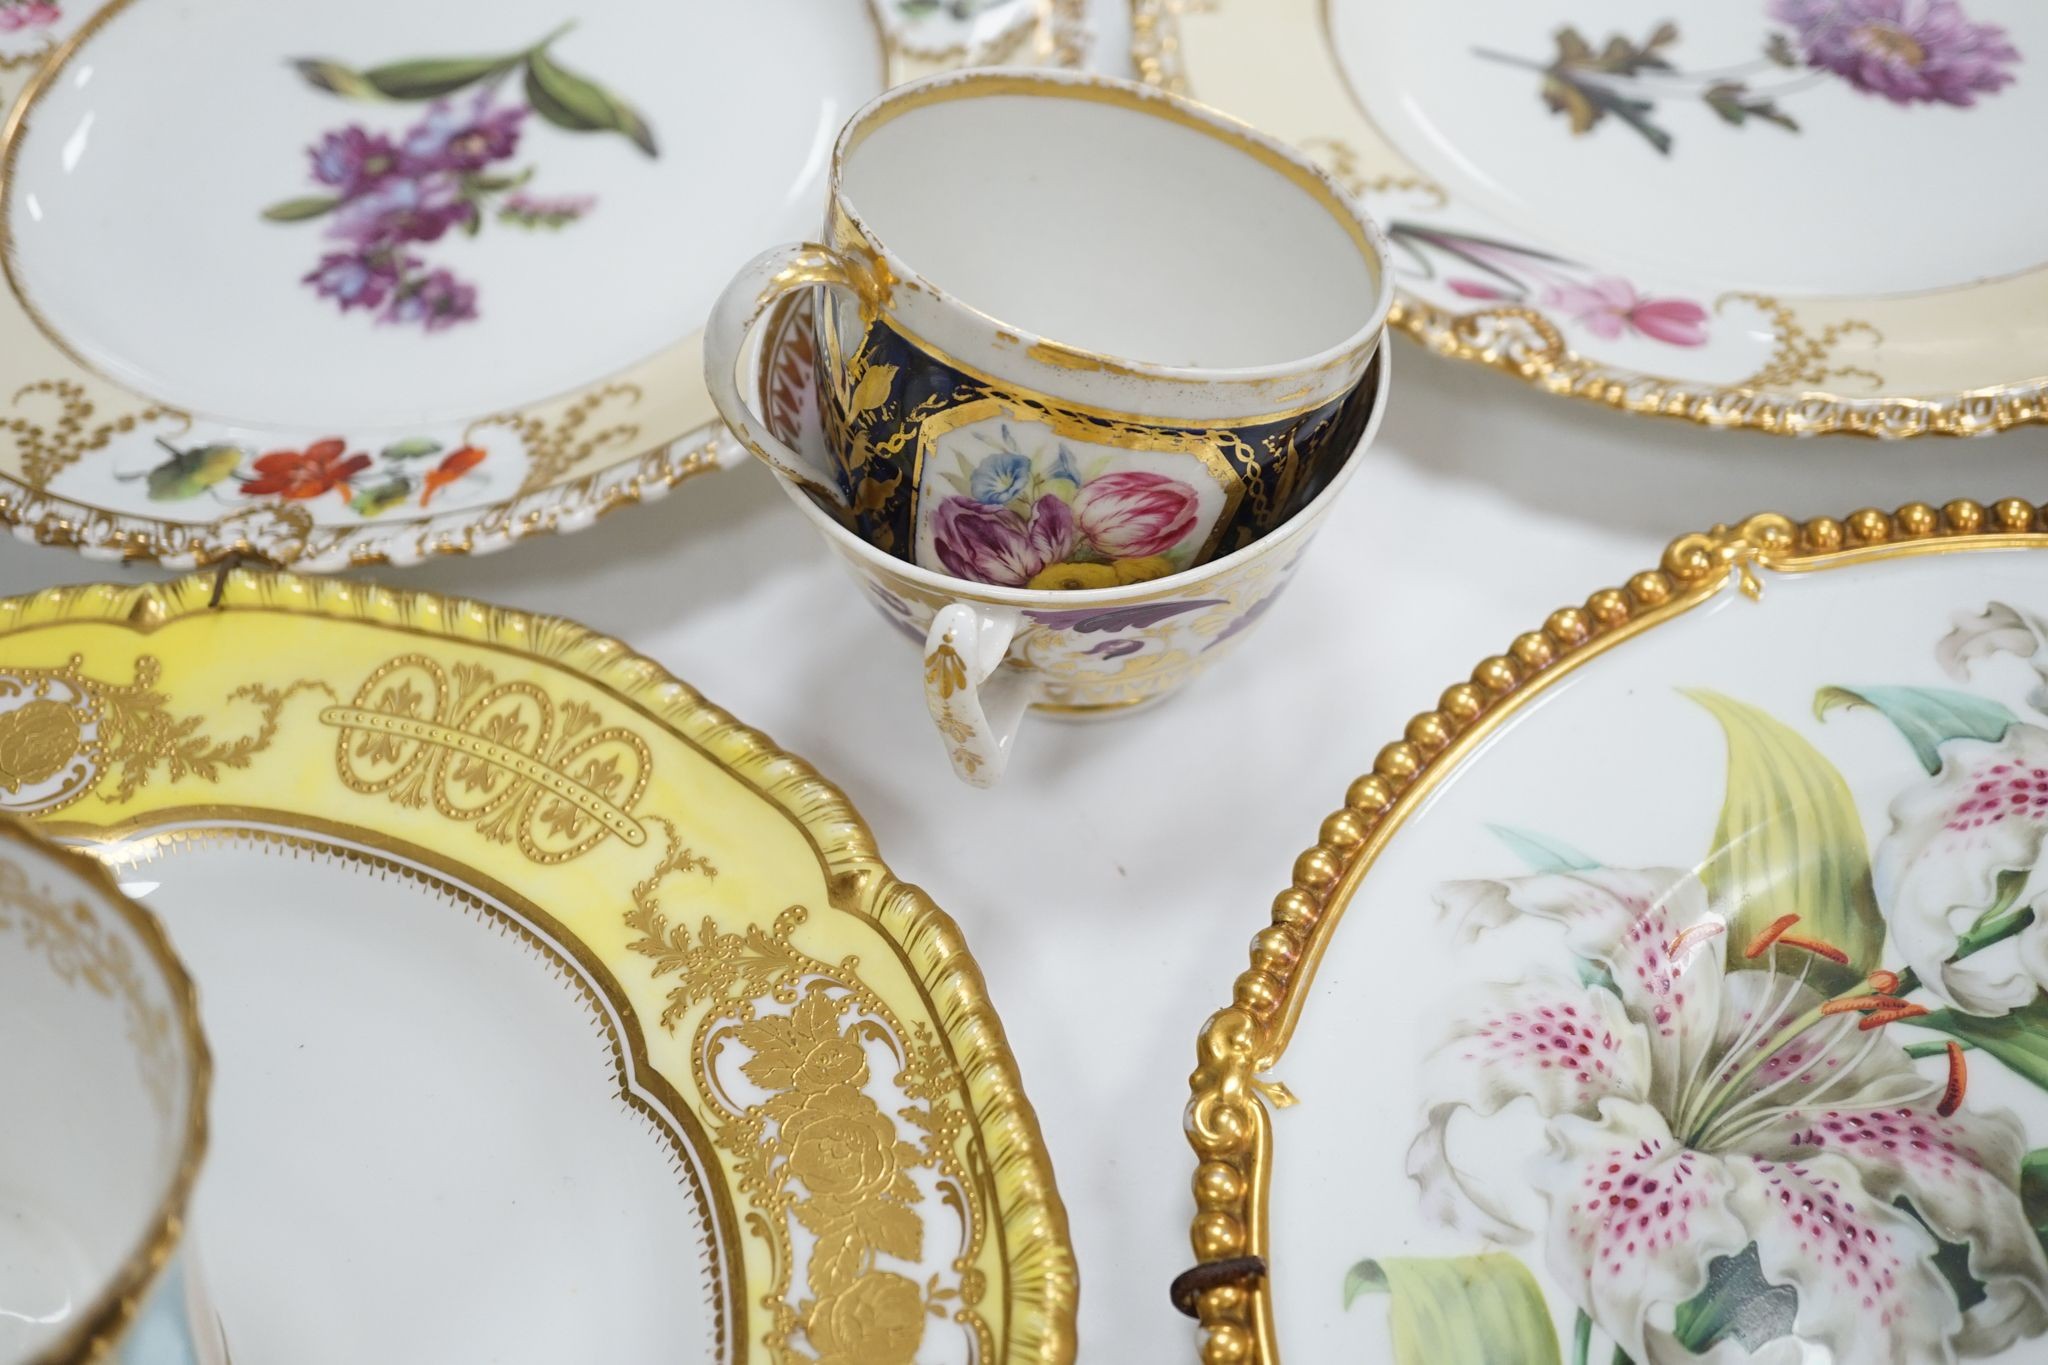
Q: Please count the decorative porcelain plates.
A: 4